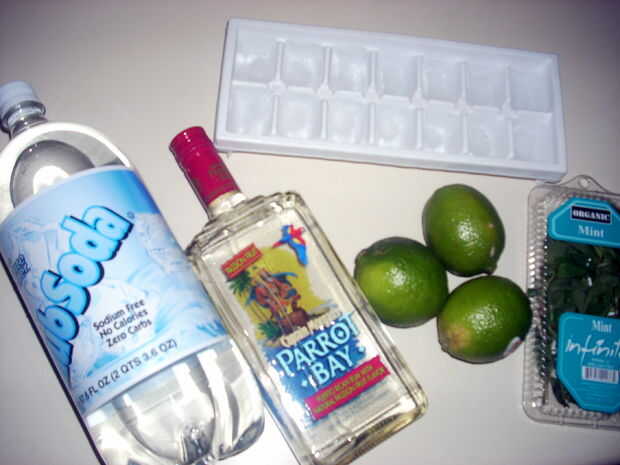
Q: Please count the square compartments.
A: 14